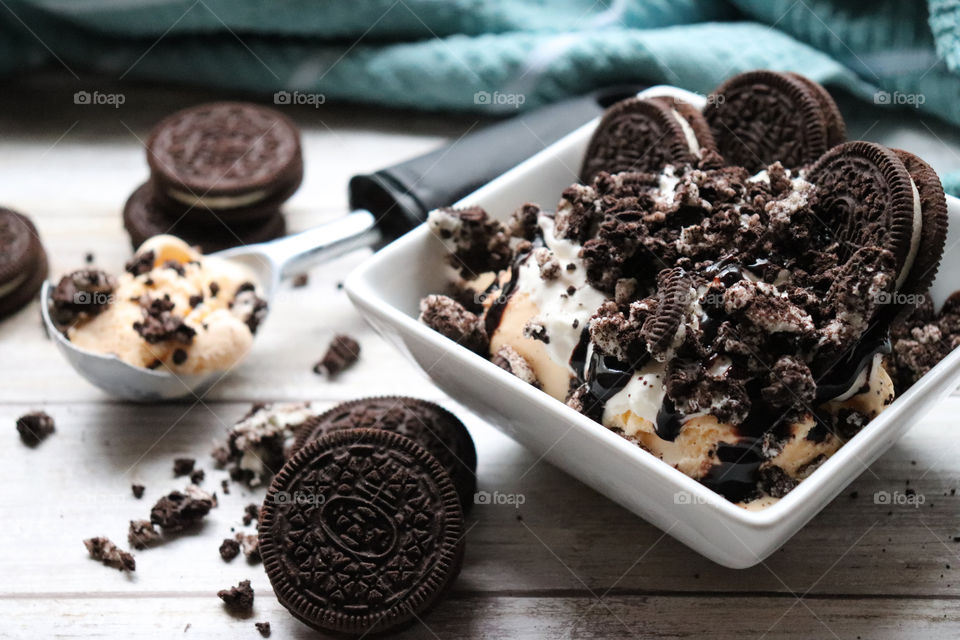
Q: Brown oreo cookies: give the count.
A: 8